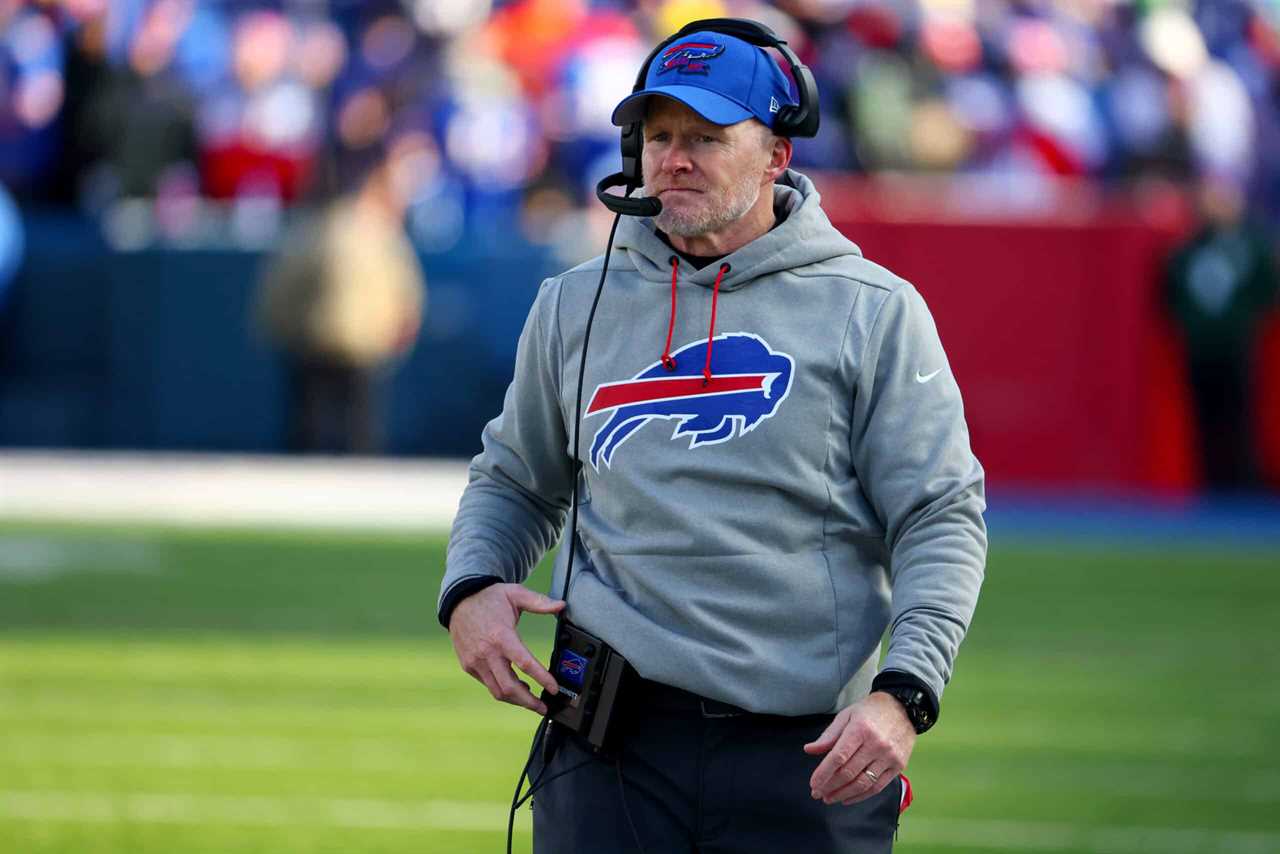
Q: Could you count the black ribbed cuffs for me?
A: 2